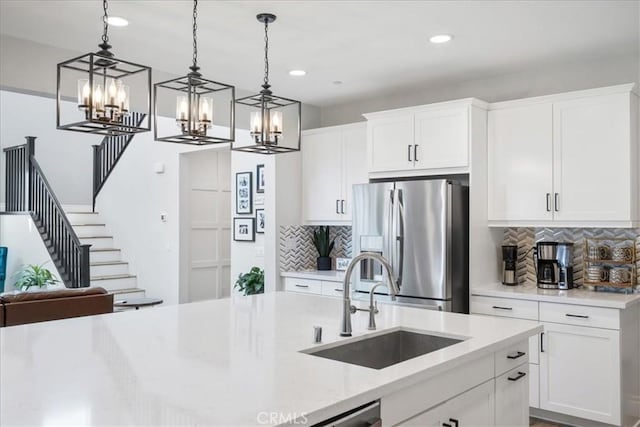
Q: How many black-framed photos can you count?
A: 4